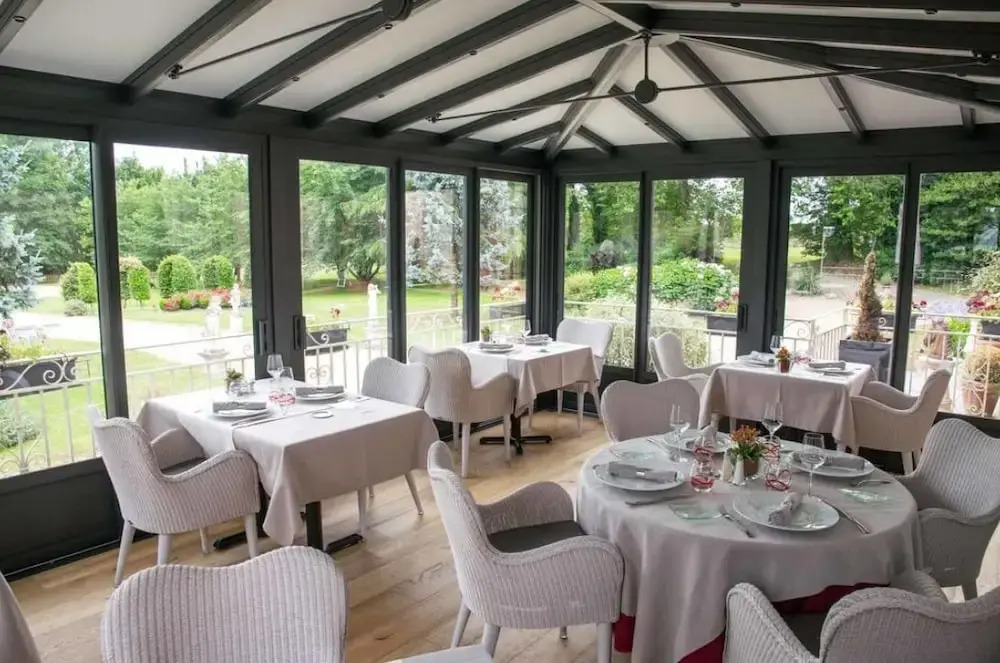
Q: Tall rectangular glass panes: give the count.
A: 9